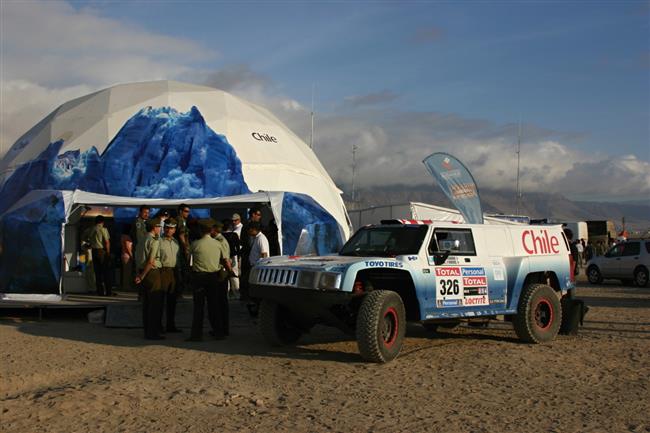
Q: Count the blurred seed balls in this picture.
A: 0